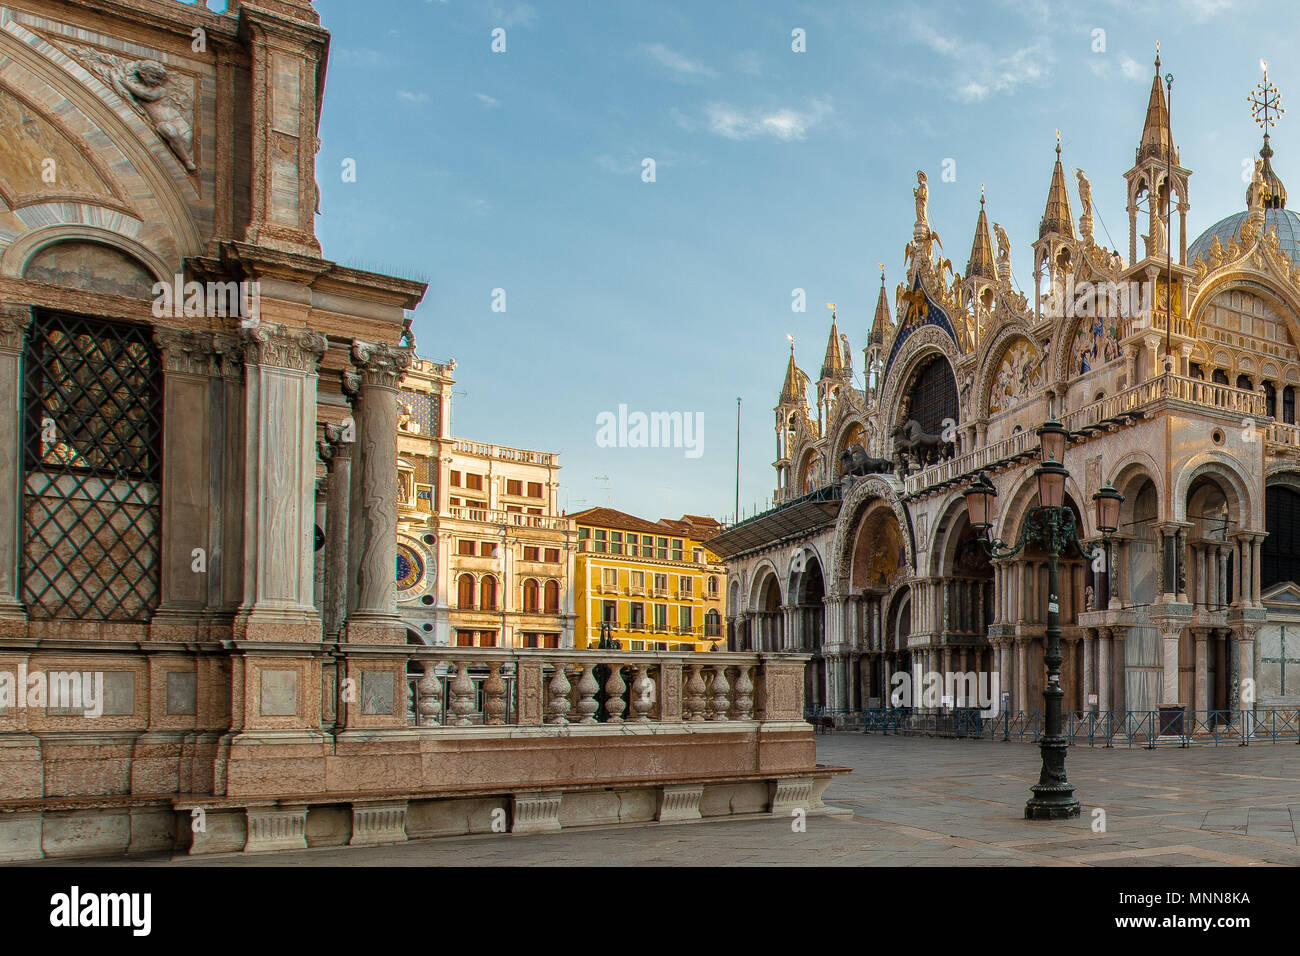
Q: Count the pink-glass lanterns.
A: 4